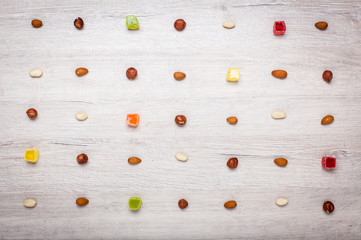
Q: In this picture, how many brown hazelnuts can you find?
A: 10